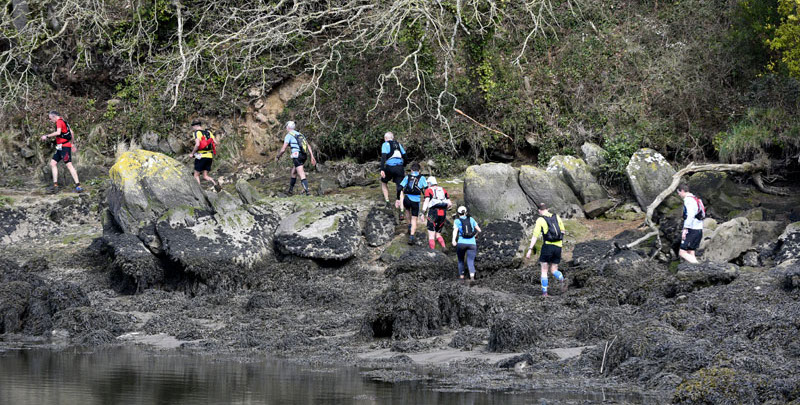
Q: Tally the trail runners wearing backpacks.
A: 9